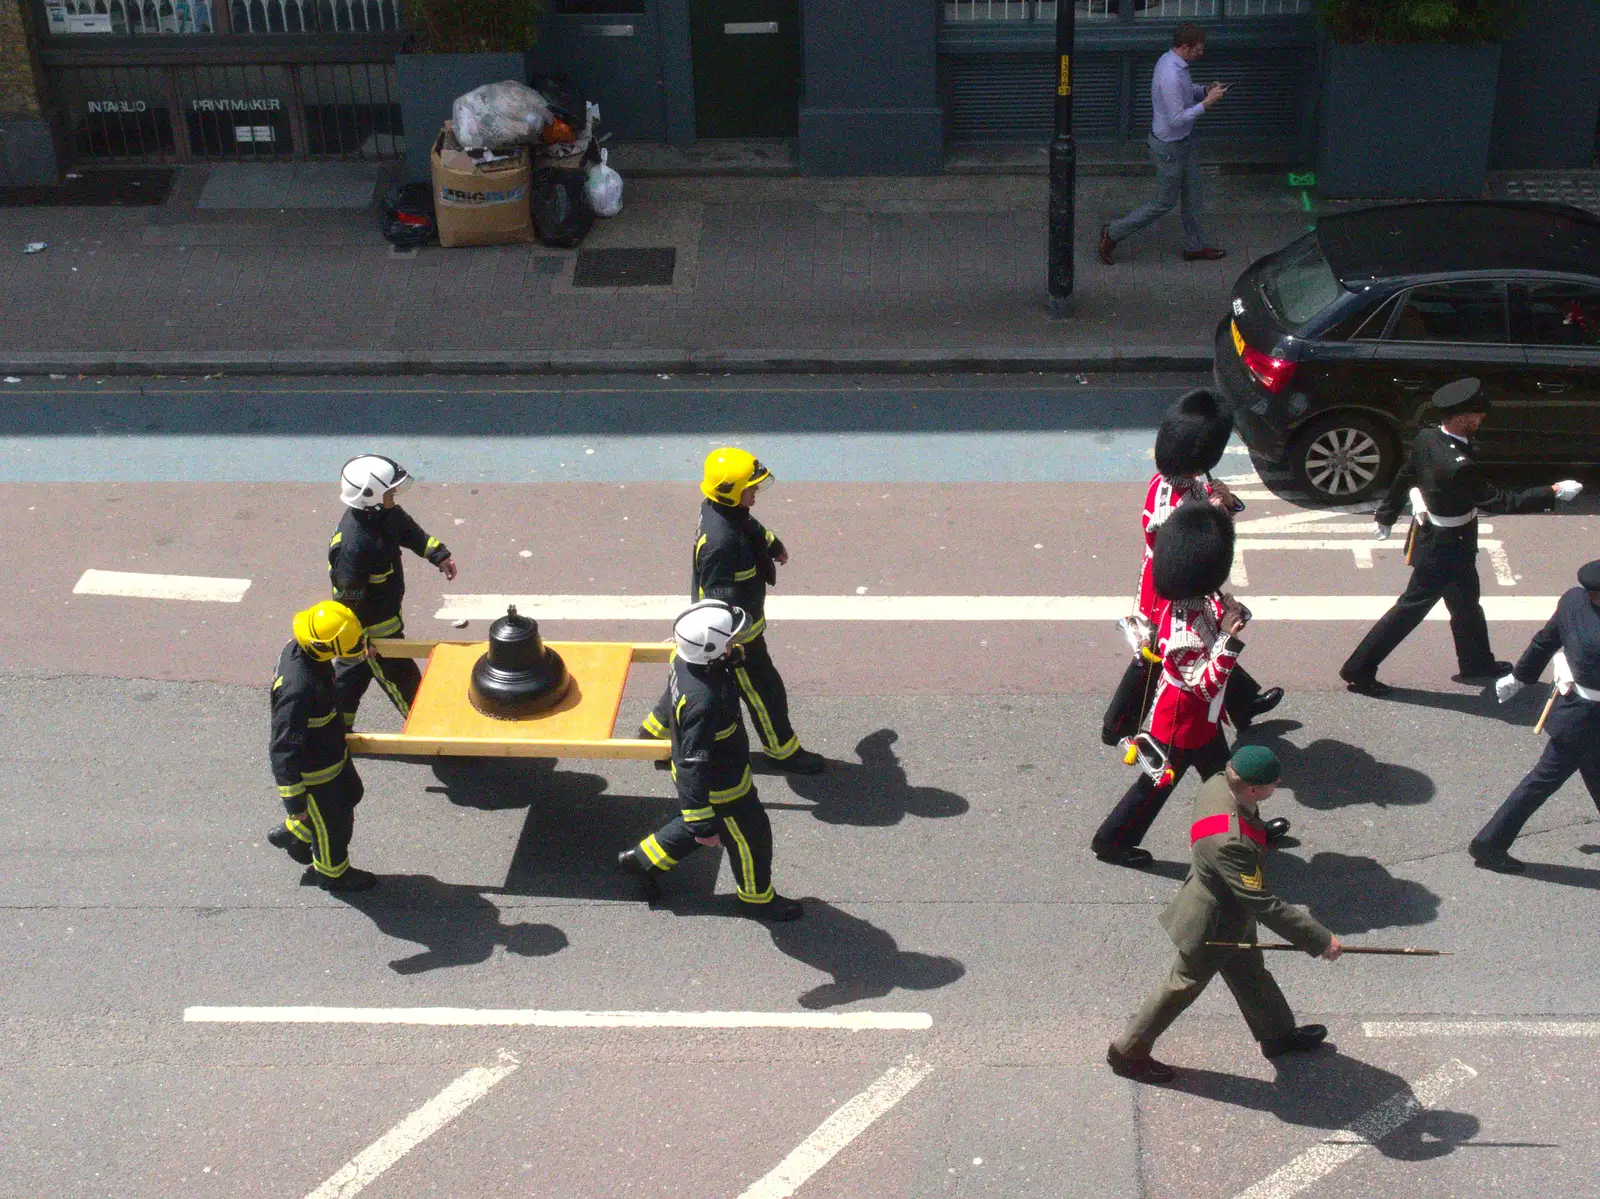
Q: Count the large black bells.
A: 1